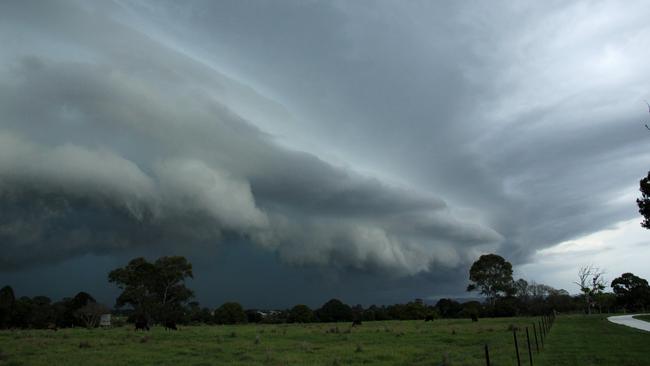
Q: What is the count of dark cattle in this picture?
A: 5